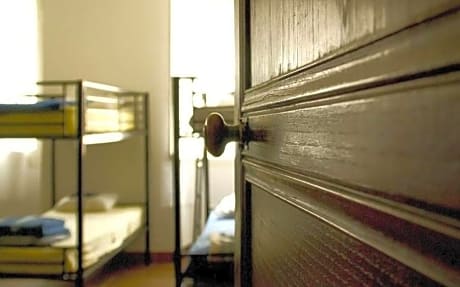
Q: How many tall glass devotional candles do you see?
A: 0